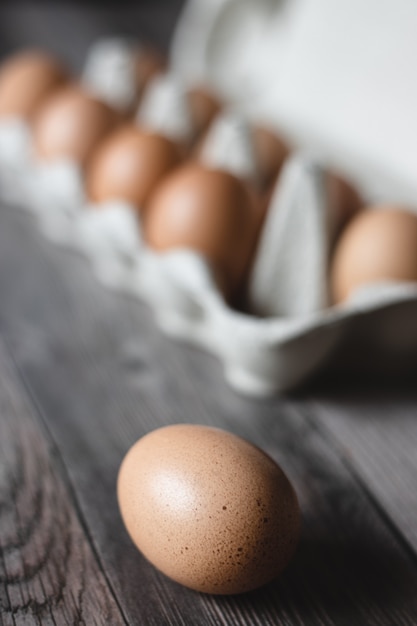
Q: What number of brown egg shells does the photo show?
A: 10